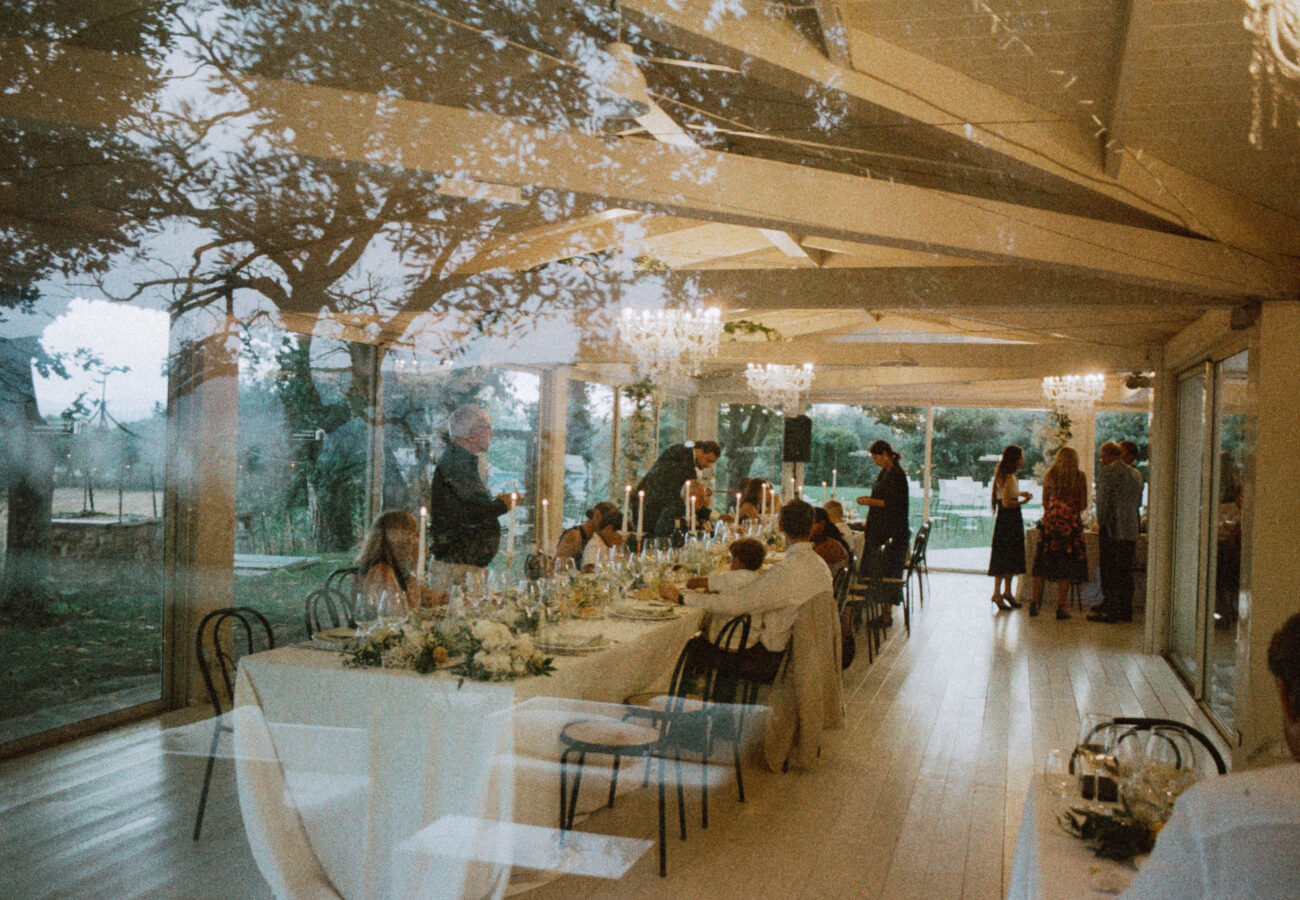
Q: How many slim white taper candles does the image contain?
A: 14